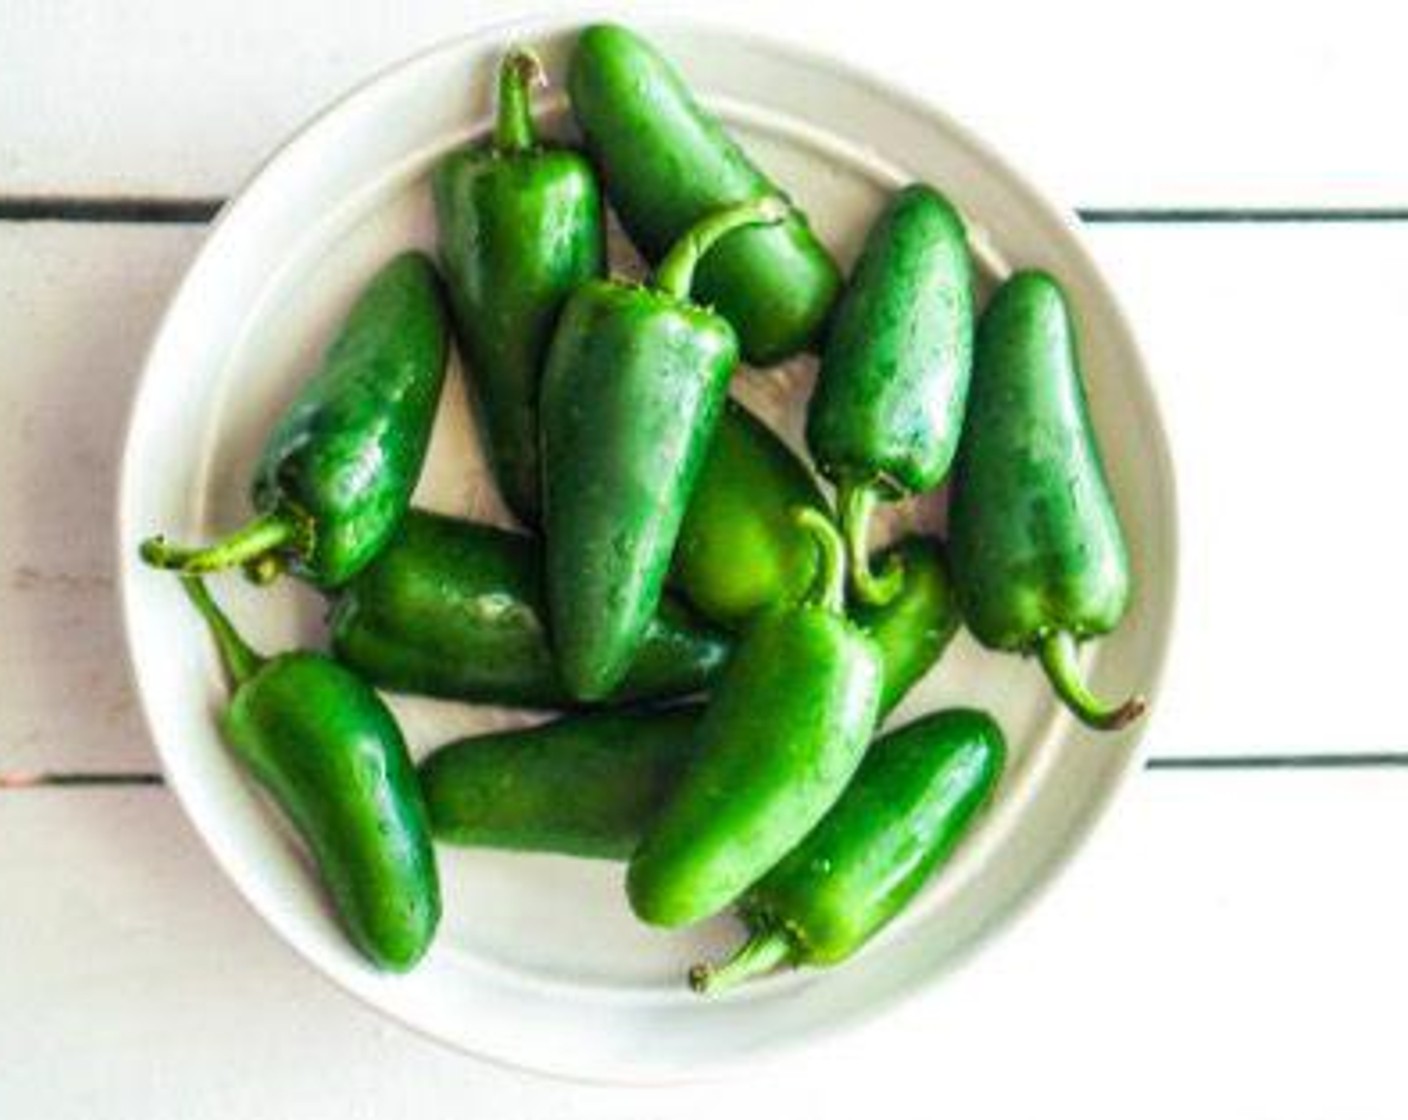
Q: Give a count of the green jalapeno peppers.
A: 13